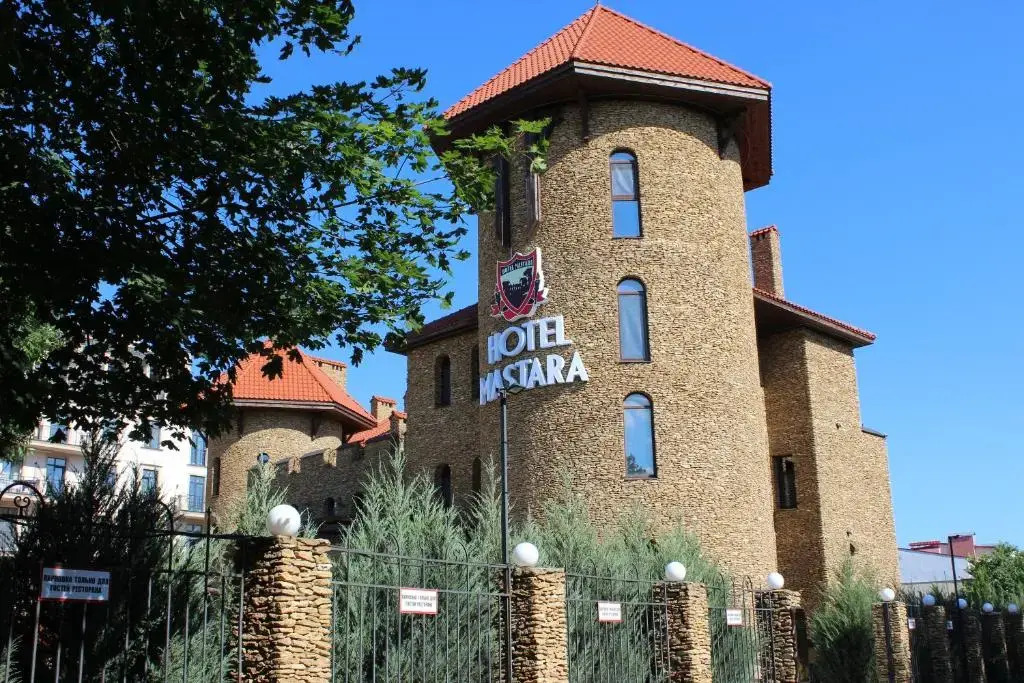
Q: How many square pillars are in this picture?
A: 9